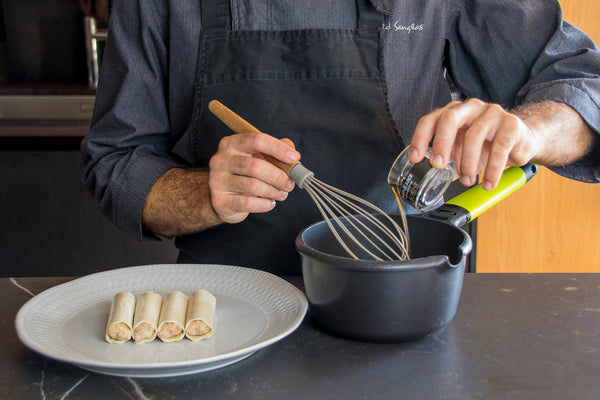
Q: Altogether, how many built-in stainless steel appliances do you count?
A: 1